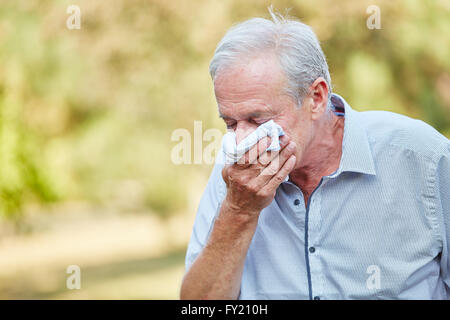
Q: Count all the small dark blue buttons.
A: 3